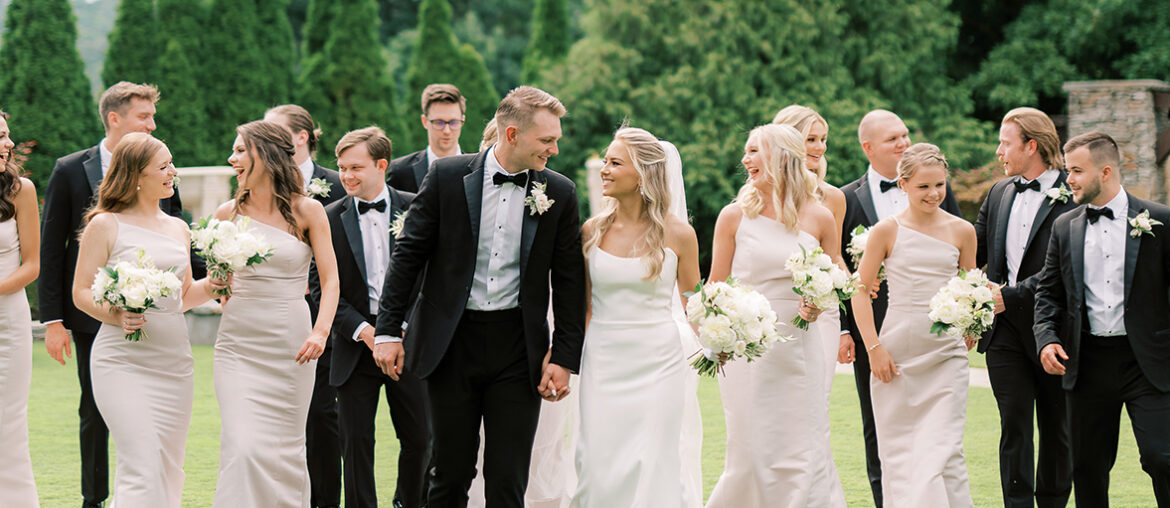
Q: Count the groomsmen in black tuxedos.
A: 7